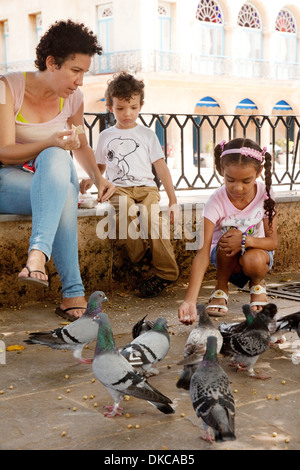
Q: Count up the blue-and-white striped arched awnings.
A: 3